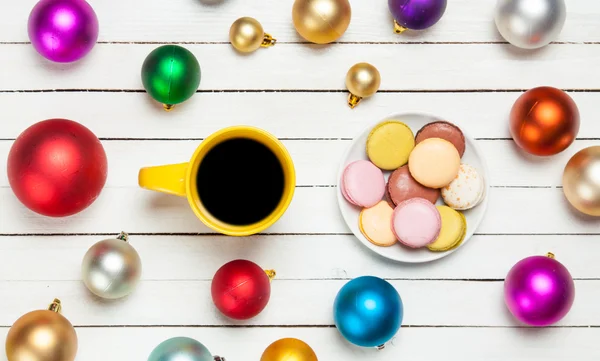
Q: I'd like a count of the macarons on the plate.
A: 9